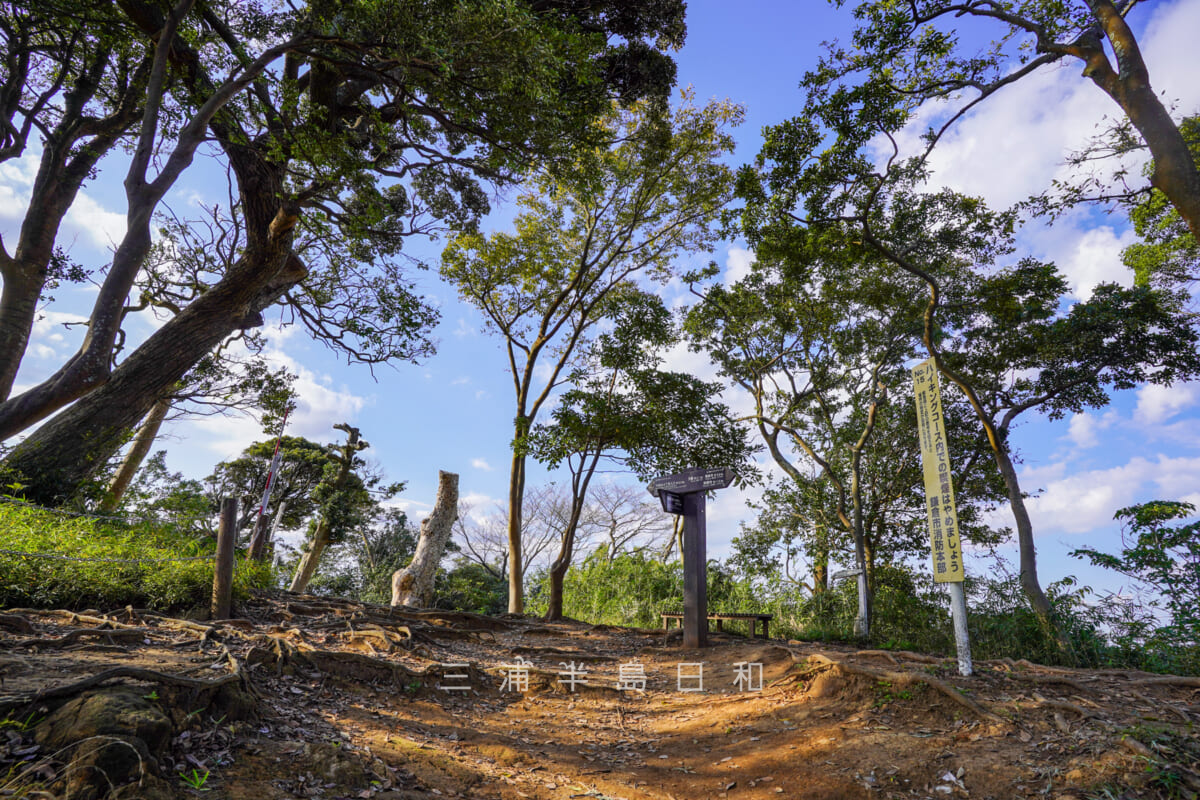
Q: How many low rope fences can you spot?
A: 1